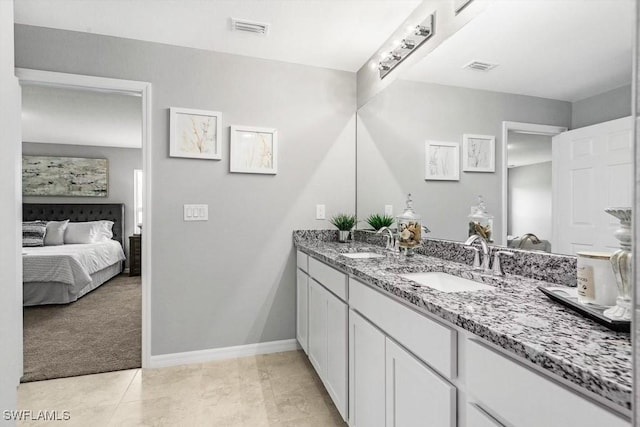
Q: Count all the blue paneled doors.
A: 0